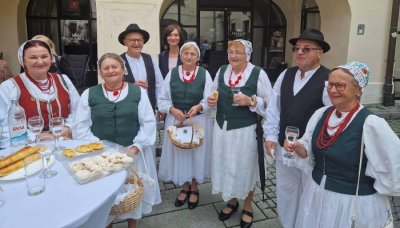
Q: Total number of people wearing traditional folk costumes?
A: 7